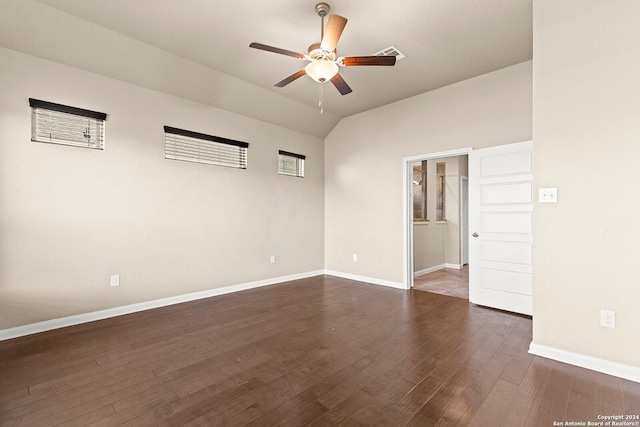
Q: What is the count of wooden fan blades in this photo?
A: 5